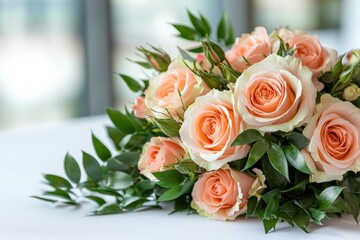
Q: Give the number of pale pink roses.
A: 8